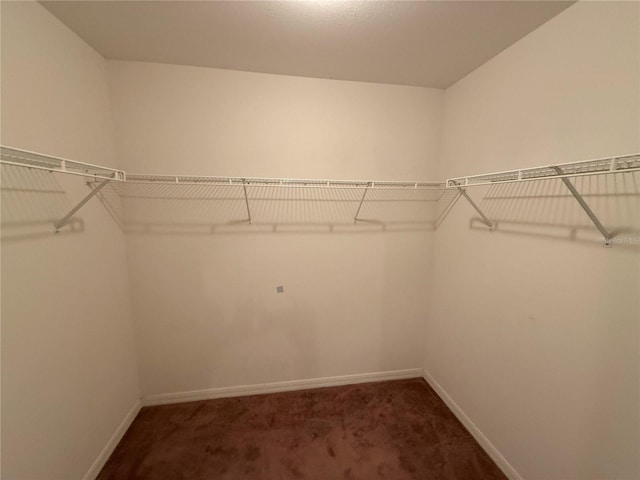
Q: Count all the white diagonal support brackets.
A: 5